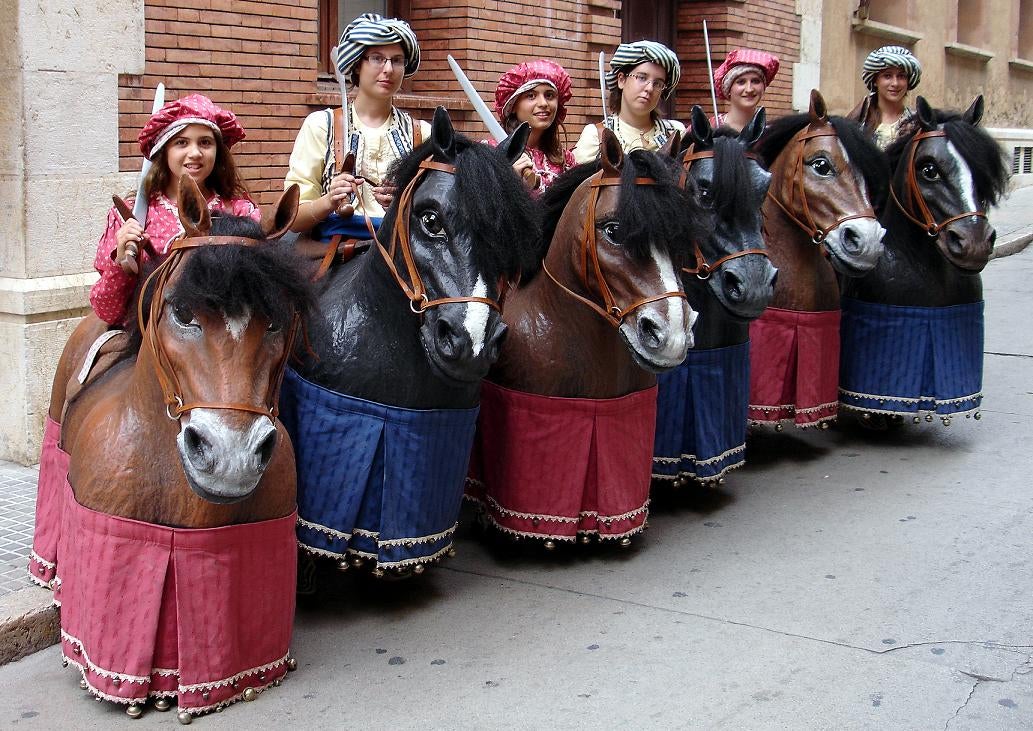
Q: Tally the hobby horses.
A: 6